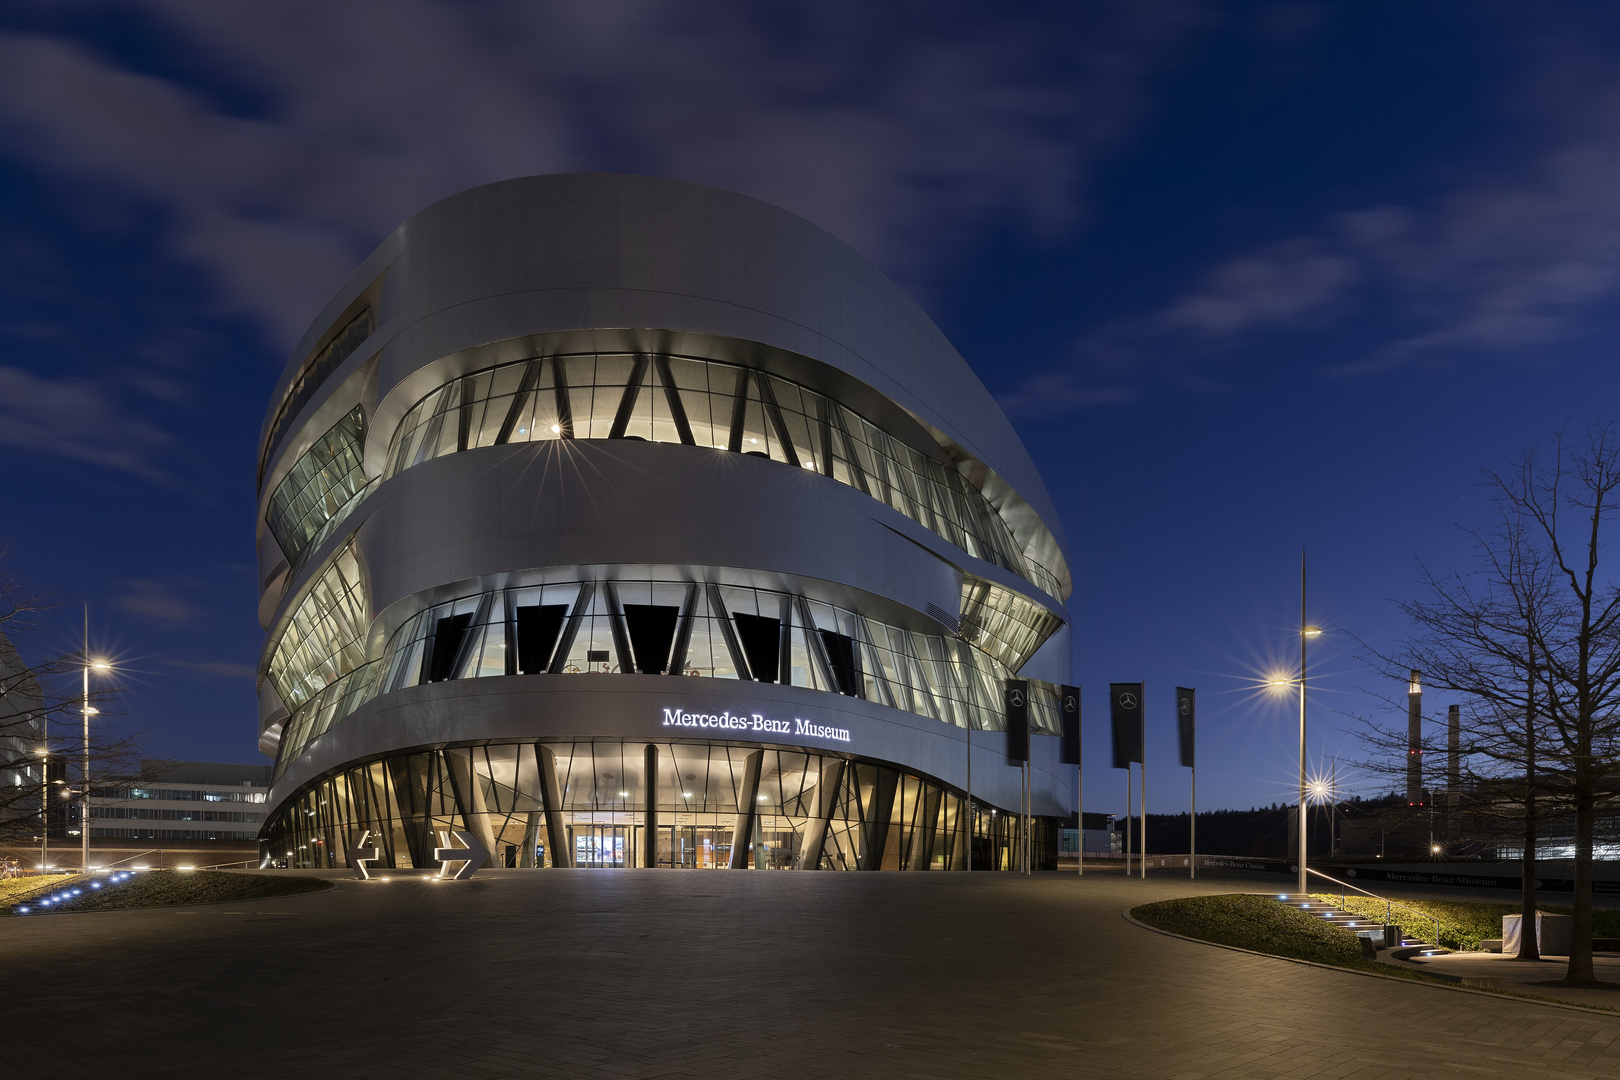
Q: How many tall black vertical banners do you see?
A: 4